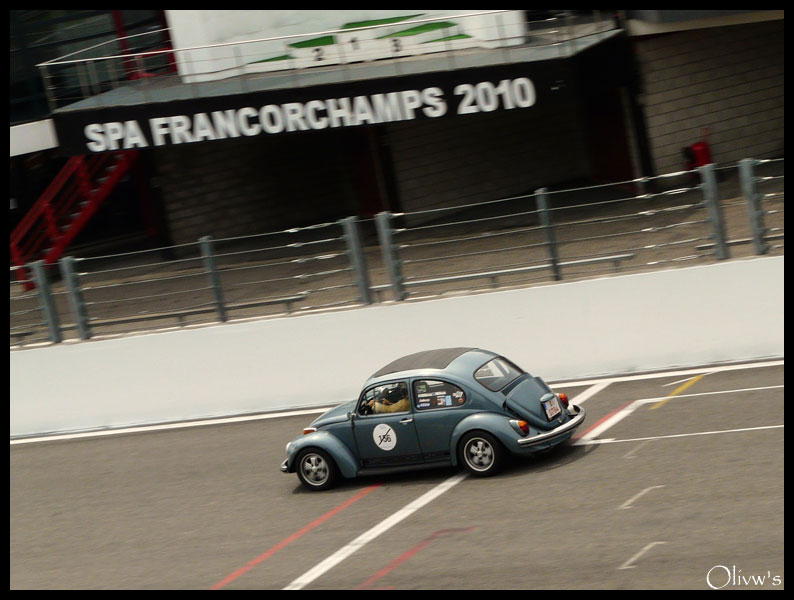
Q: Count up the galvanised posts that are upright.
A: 8